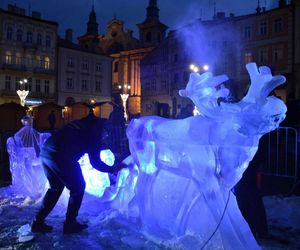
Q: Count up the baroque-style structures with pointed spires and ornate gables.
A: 1